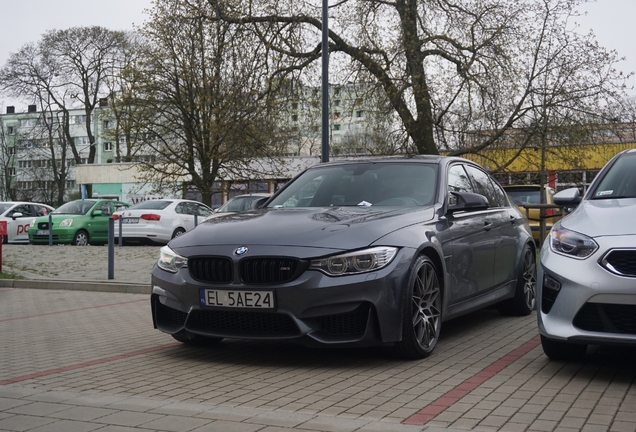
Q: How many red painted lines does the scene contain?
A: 3